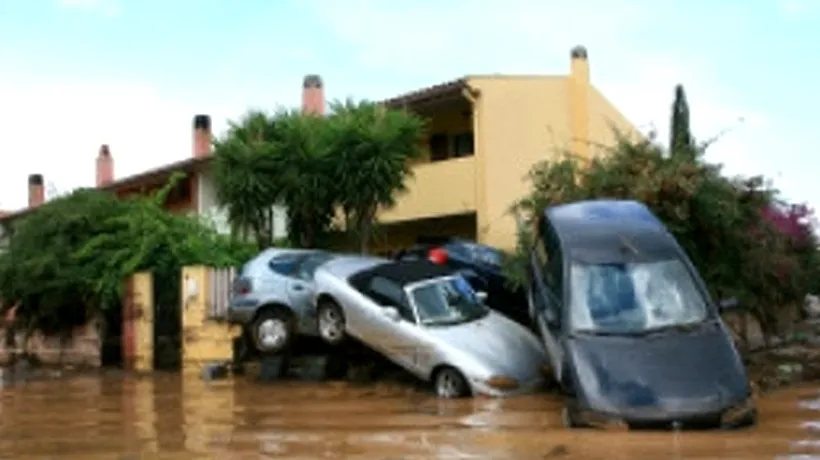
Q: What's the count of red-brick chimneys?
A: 4